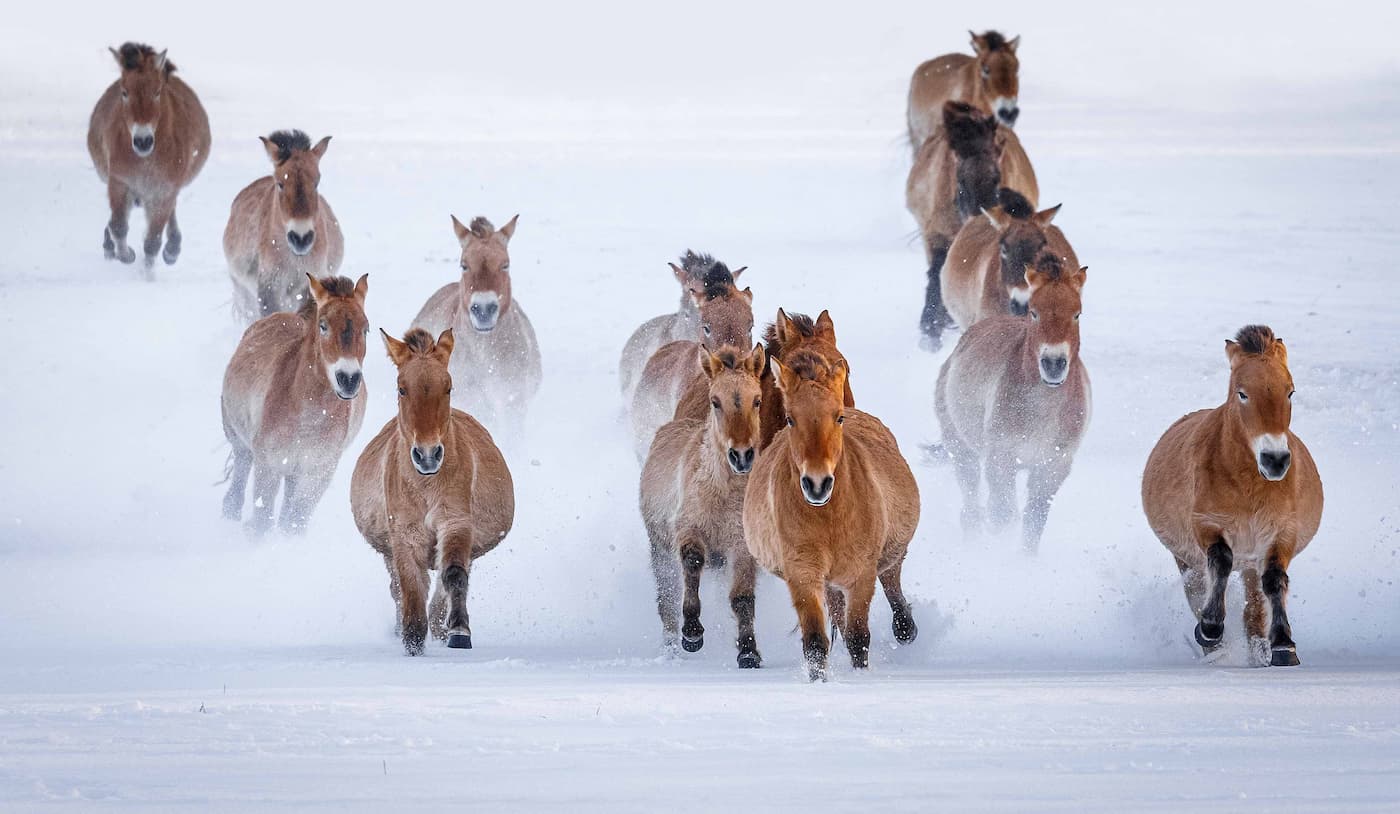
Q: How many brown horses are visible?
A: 15